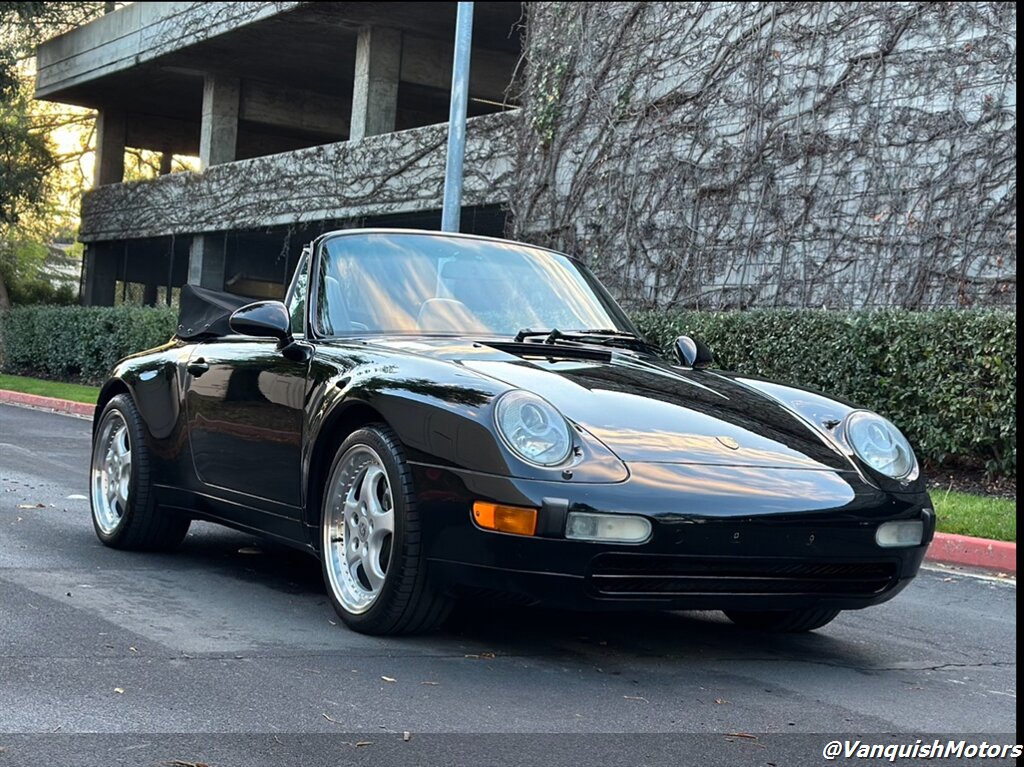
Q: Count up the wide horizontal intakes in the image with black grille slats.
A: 1